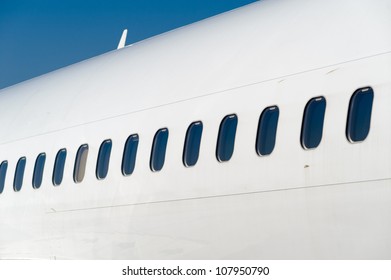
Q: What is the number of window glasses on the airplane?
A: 13